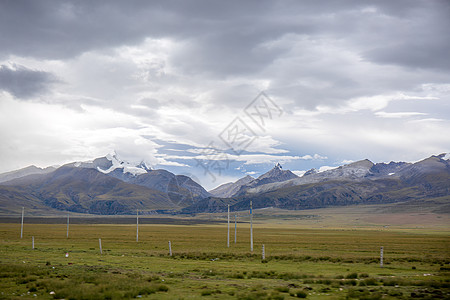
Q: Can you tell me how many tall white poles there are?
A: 6